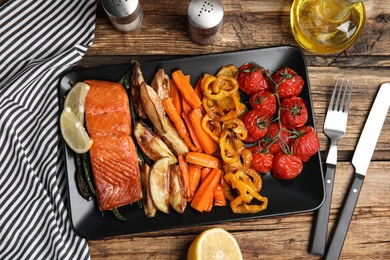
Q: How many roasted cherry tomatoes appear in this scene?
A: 9